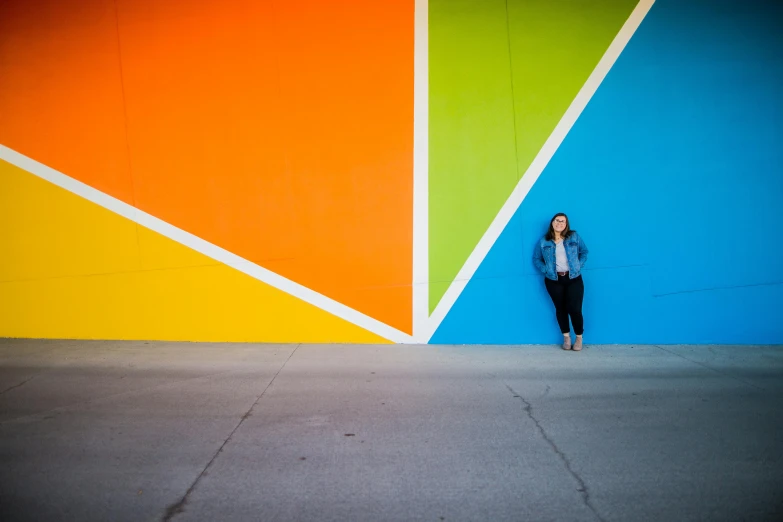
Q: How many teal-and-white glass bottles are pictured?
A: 0